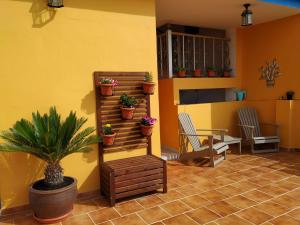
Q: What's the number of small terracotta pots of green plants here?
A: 9